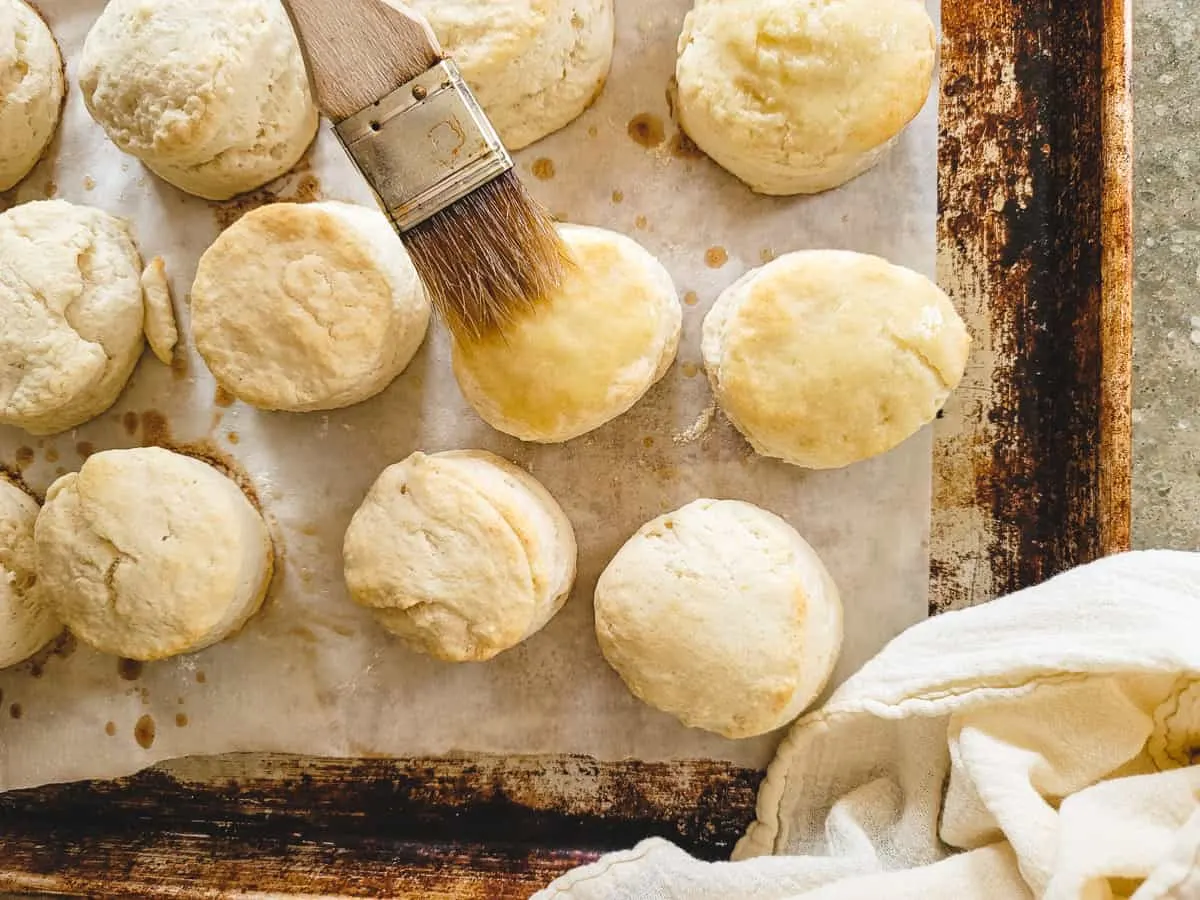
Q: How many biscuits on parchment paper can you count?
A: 12